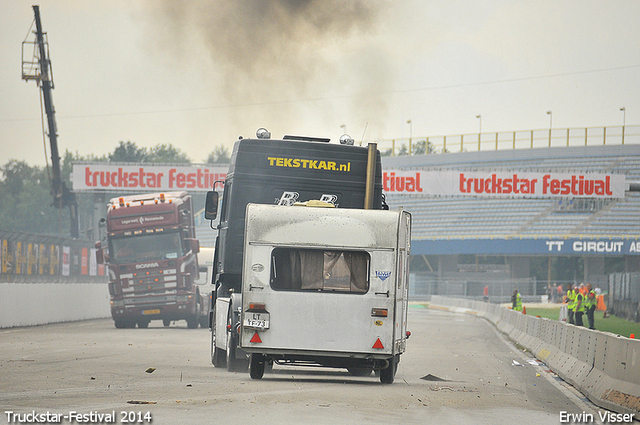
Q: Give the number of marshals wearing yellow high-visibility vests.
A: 4